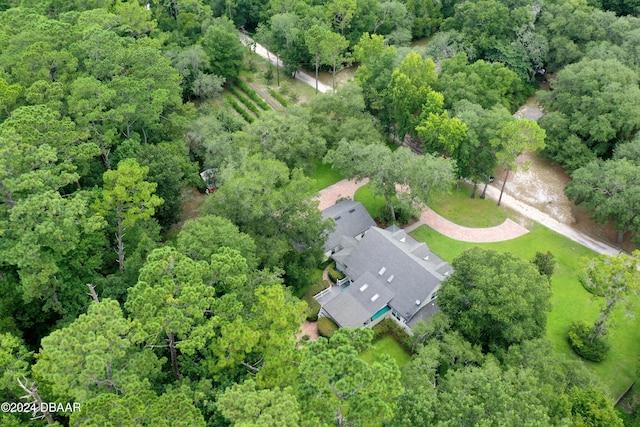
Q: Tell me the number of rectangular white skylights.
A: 4